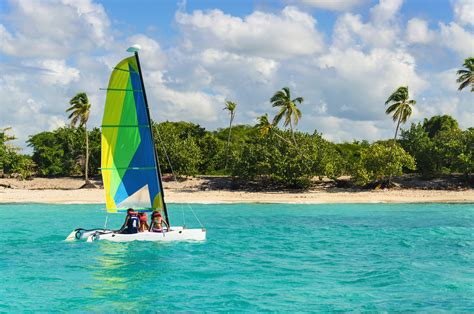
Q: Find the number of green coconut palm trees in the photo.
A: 6